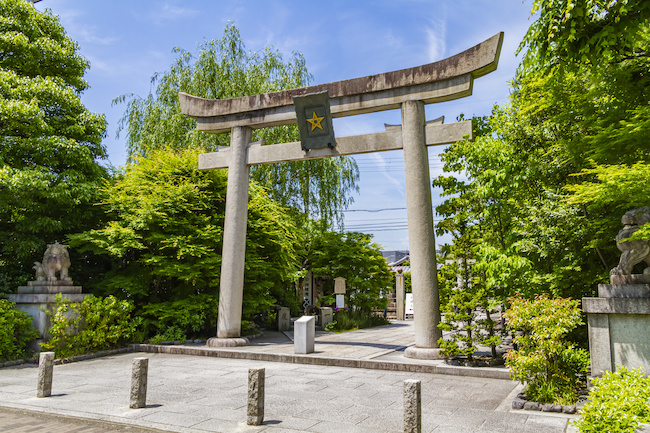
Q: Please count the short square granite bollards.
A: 4